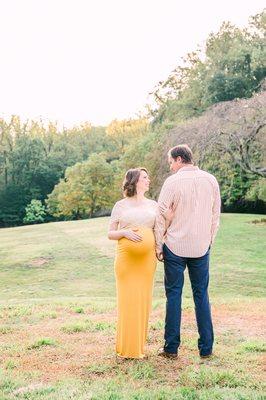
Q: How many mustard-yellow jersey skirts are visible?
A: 1